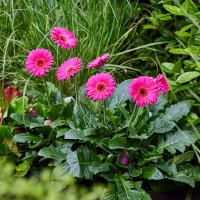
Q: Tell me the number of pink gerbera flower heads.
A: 7